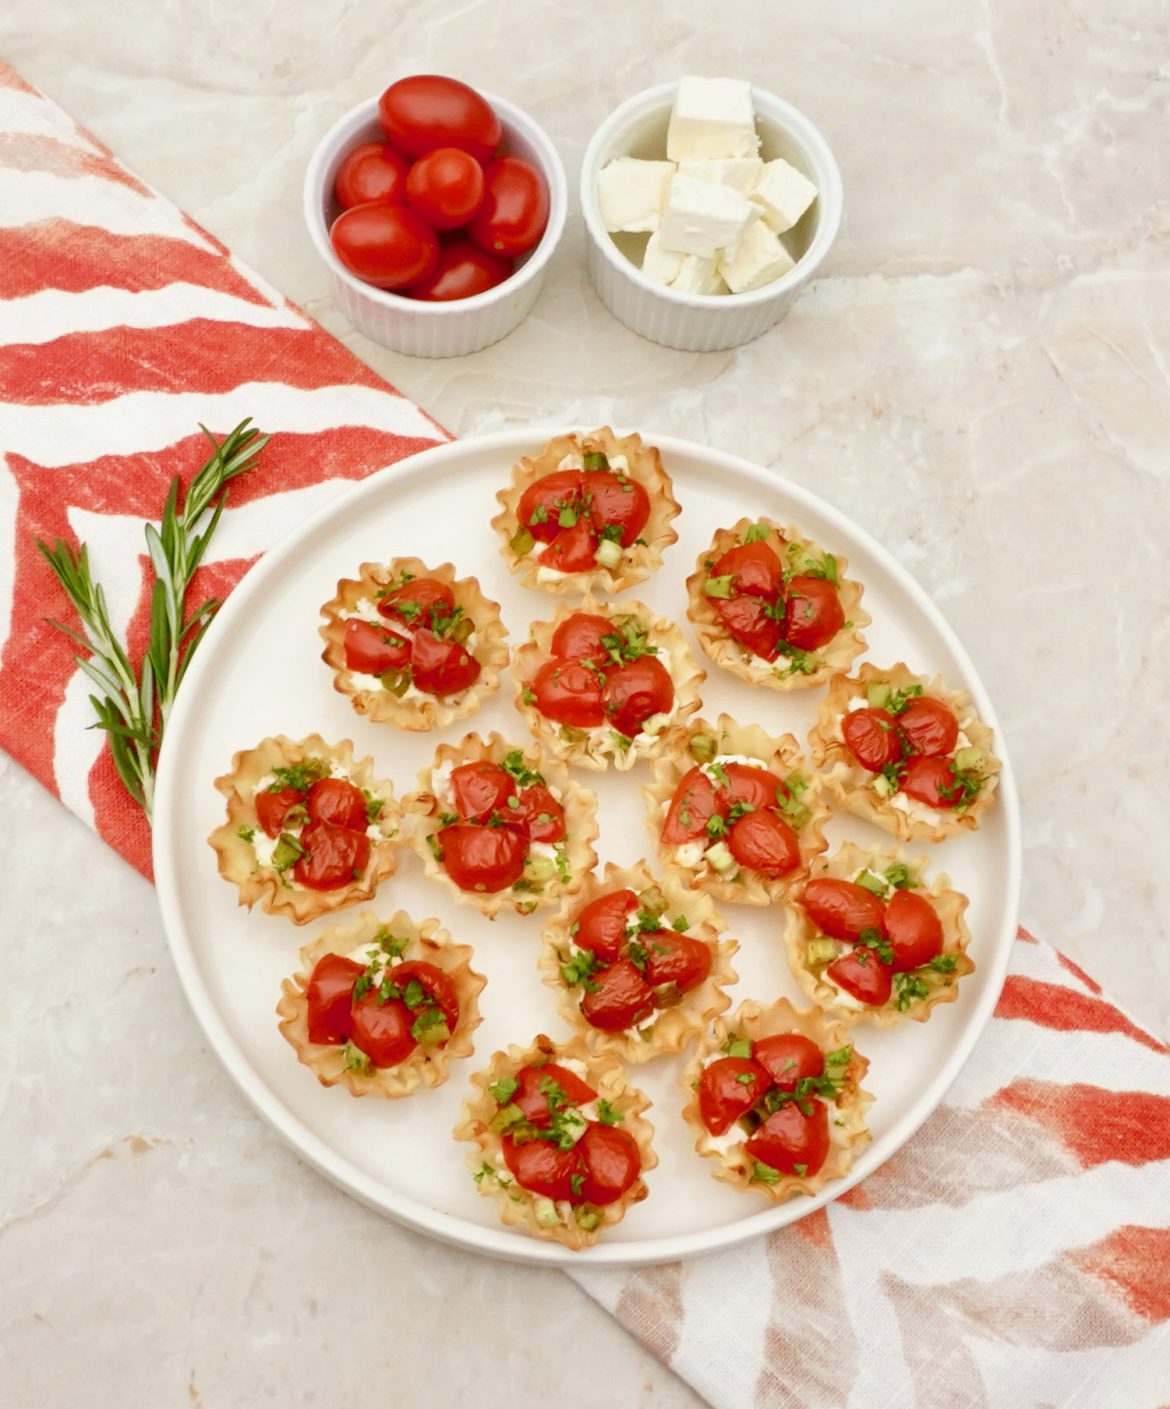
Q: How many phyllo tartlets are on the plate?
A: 13